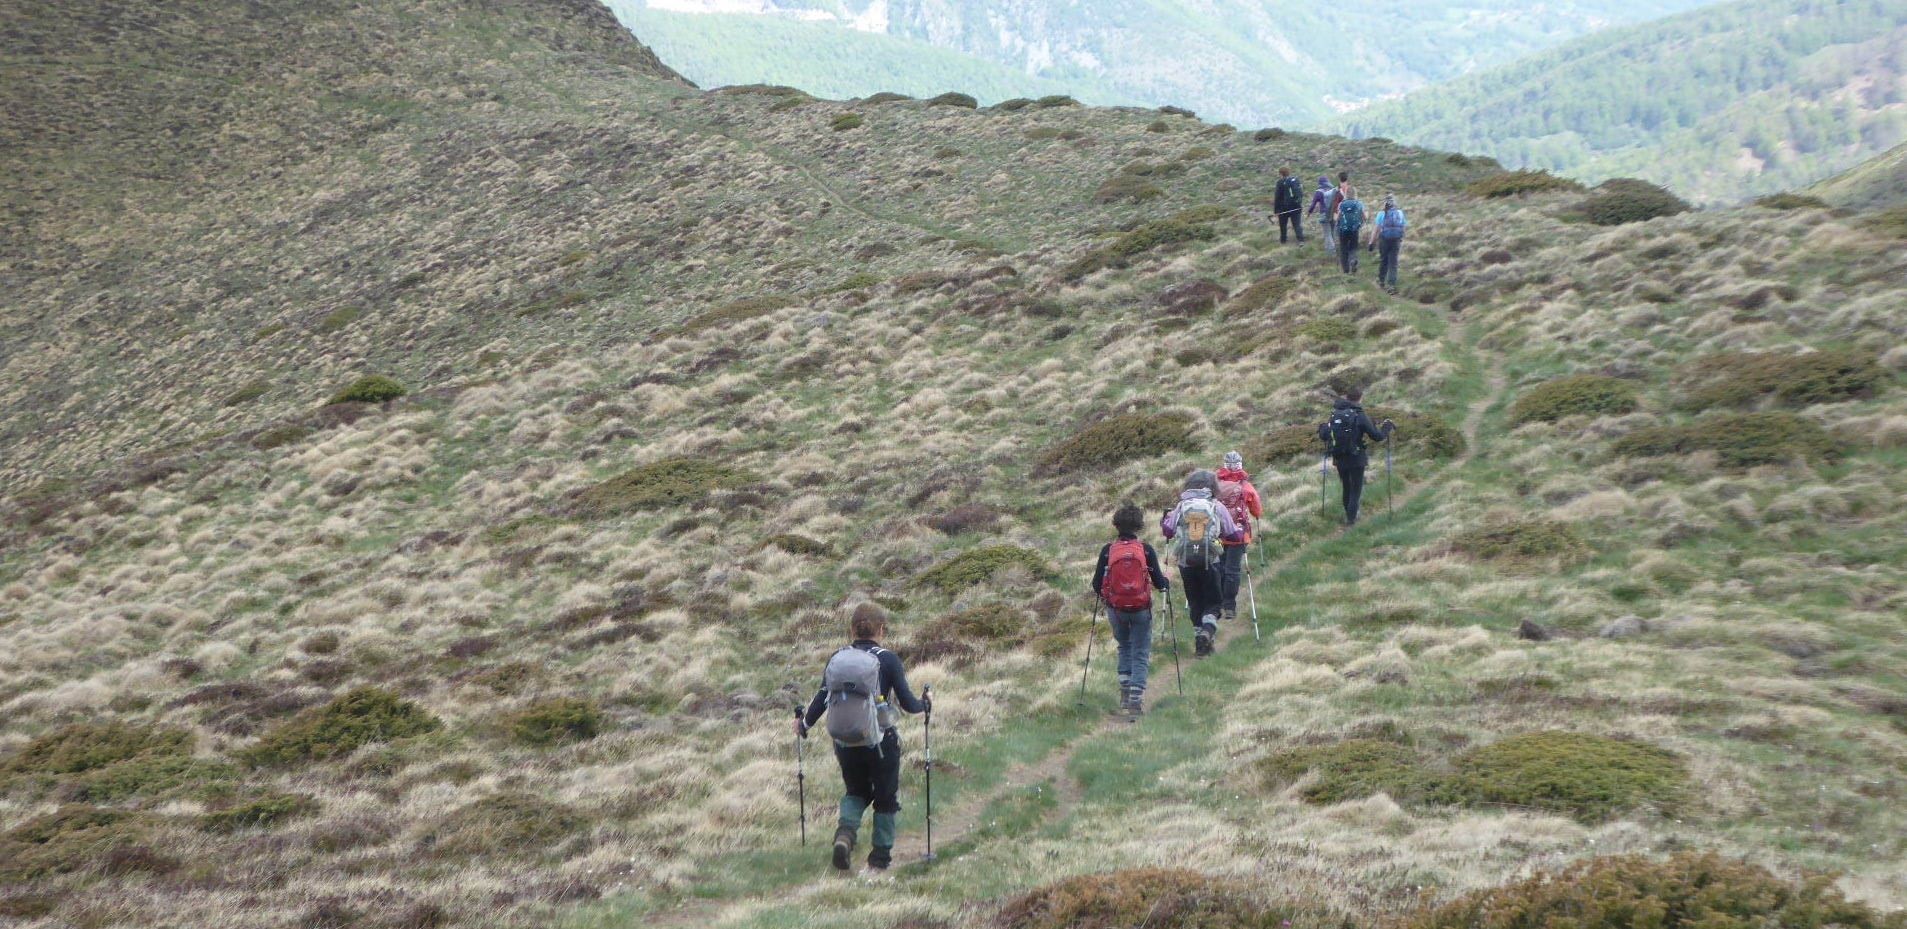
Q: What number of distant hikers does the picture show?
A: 5